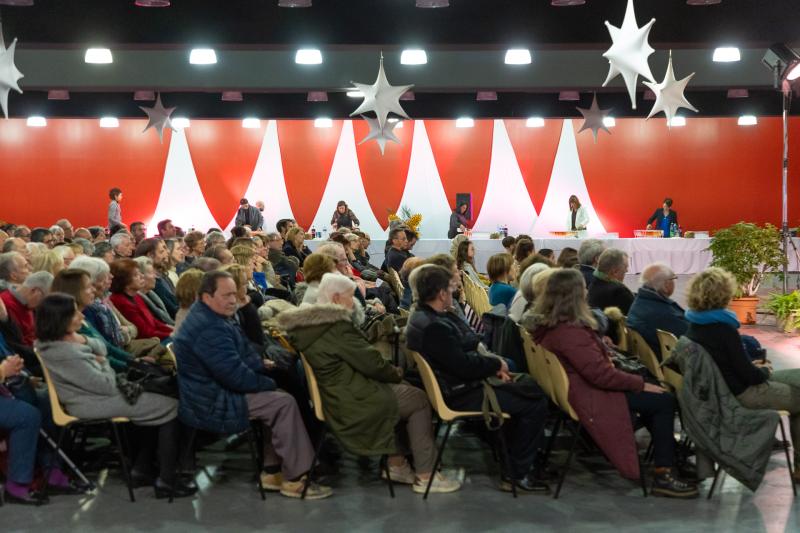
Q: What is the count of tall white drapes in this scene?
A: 6